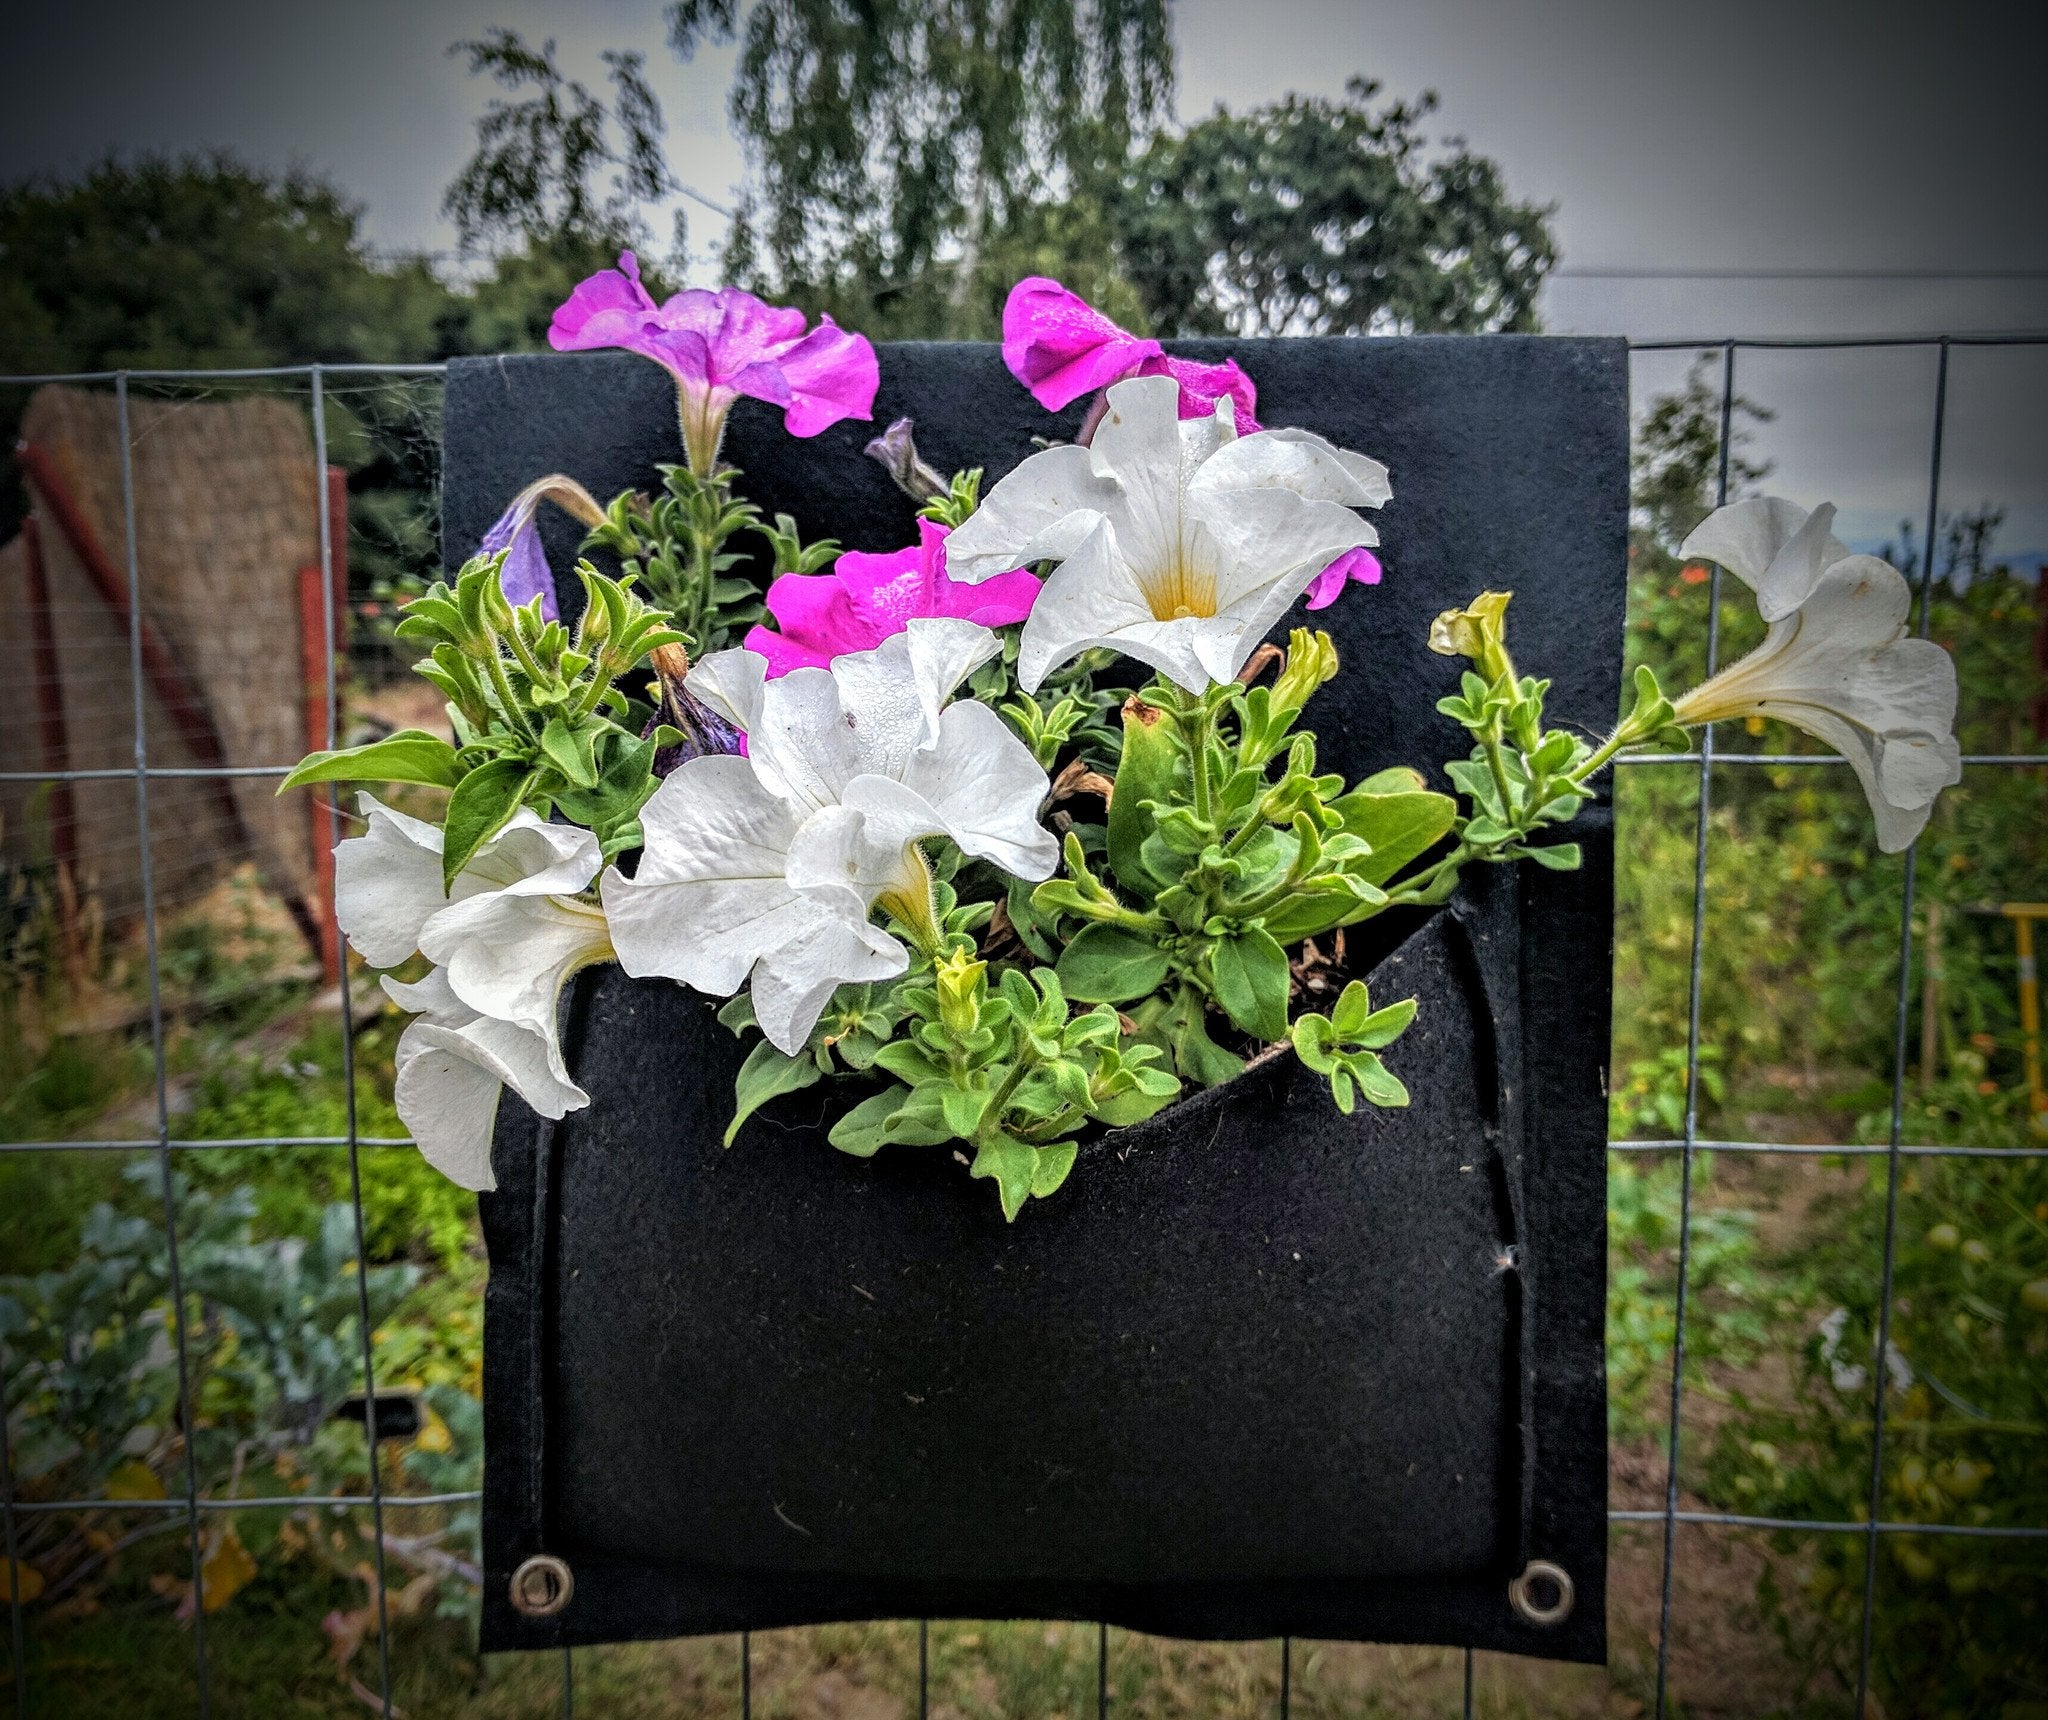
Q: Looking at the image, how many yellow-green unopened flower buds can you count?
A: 3